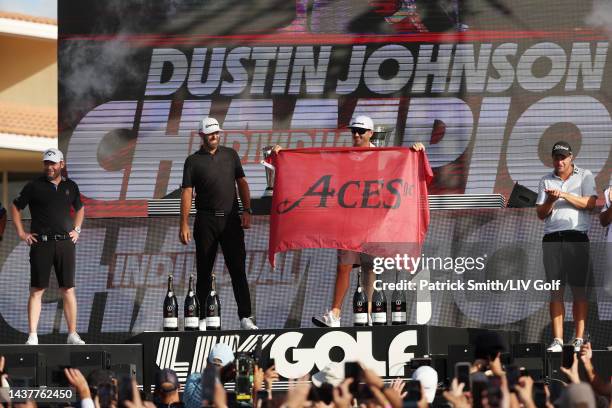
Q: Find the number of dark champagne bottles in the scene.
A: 6